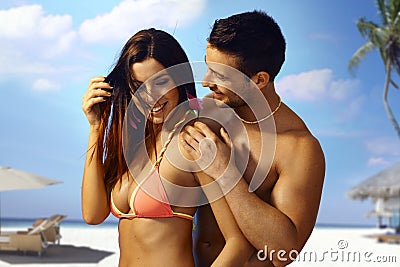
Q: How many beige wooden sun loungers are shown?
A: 2